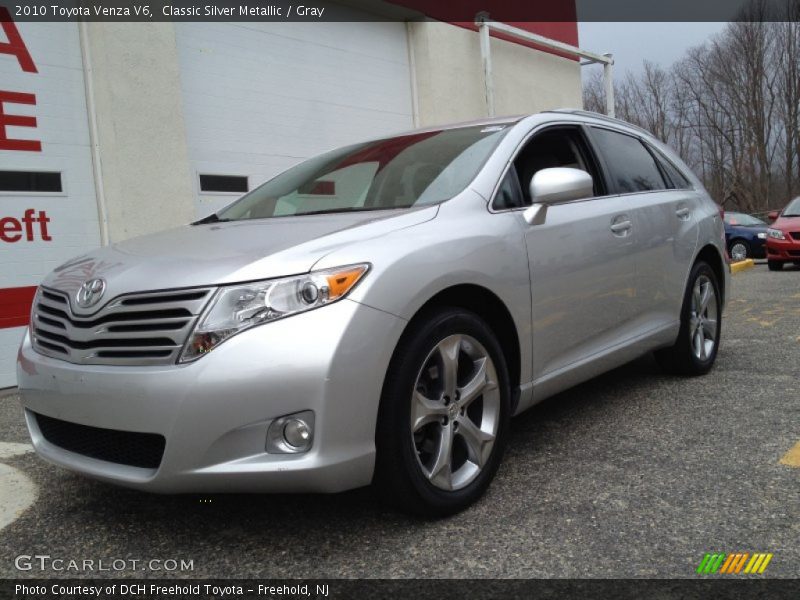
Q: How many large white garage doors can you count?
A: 2